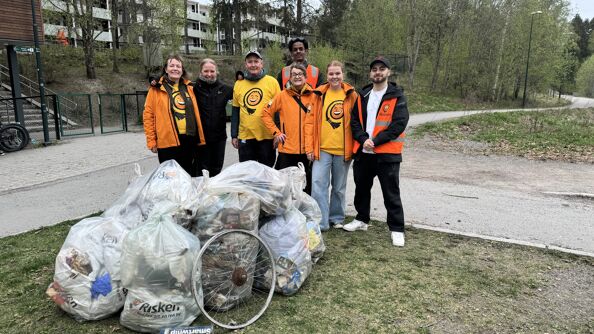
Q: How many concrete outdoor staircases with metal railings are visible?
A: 1